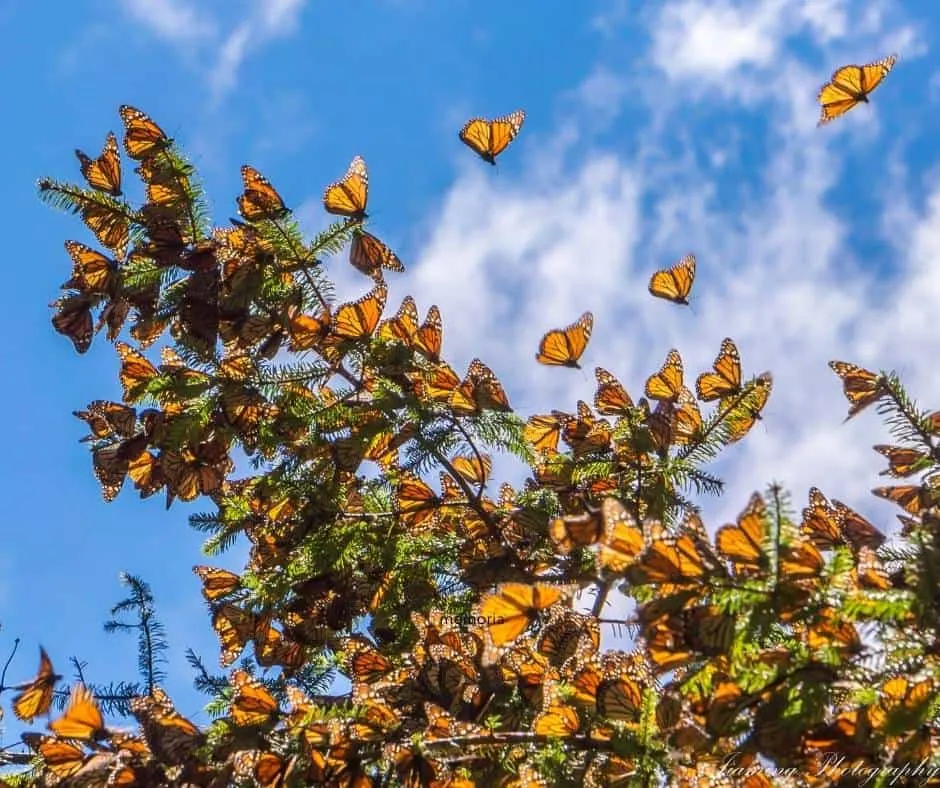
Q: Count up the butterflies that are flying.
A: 4